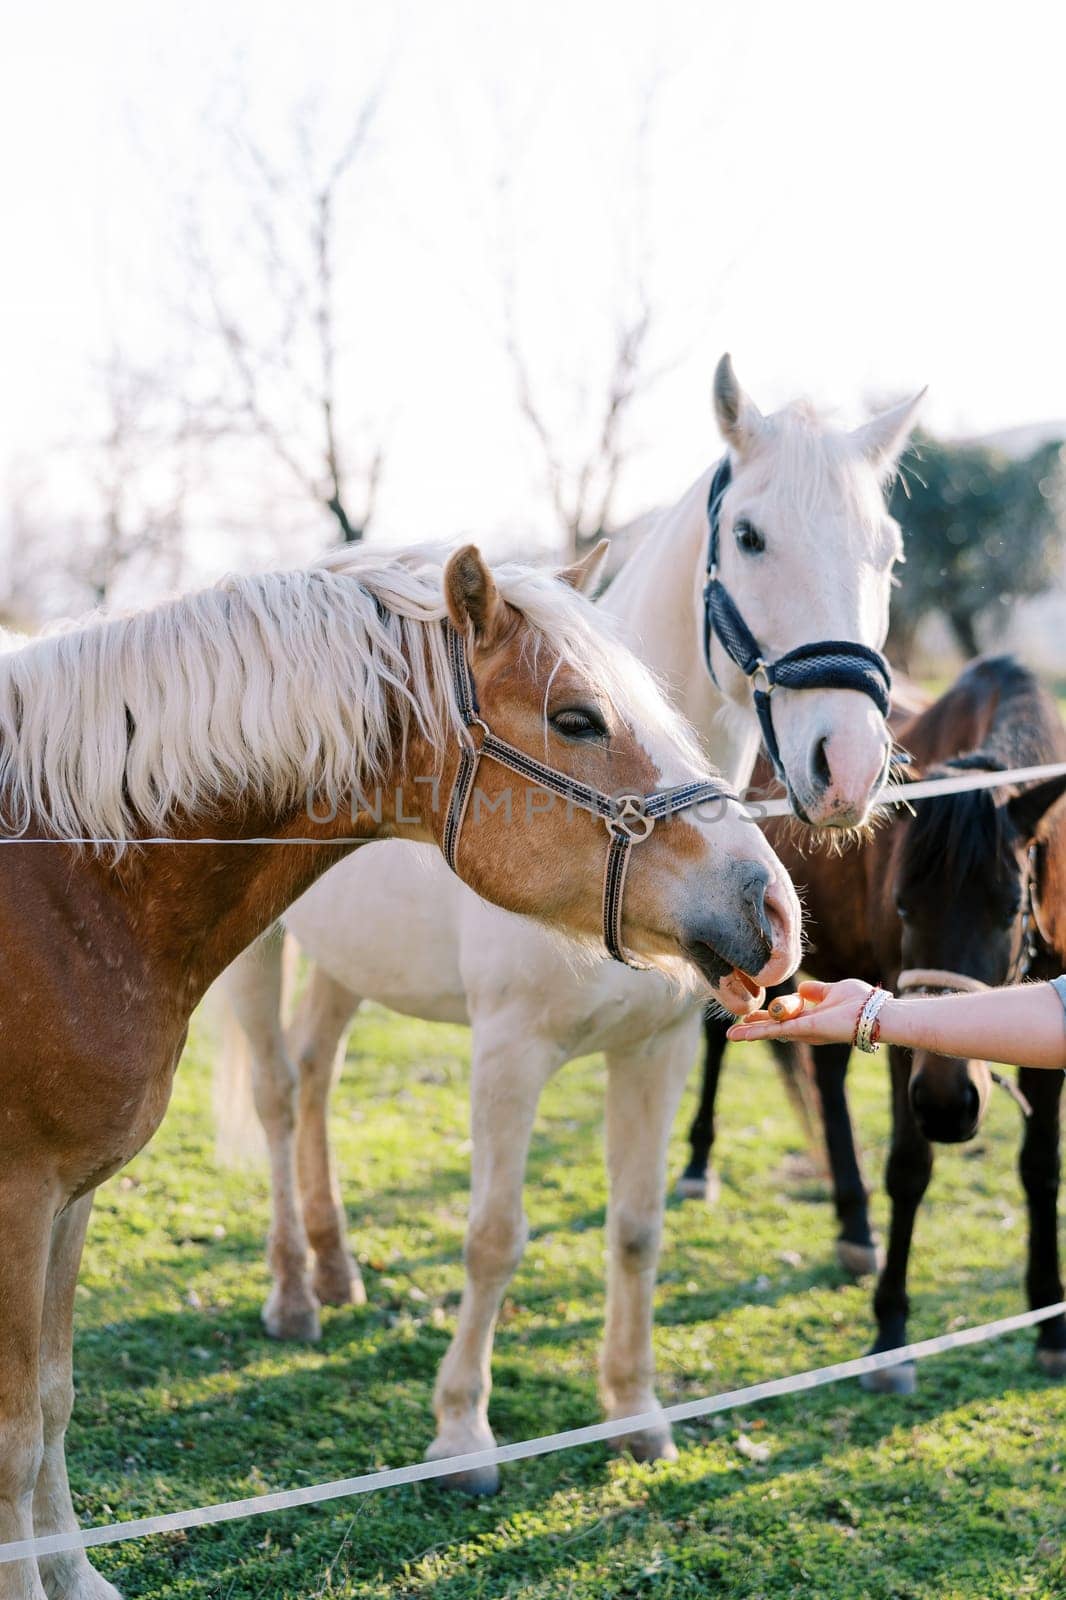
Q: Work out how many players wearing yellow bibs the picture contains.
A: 0